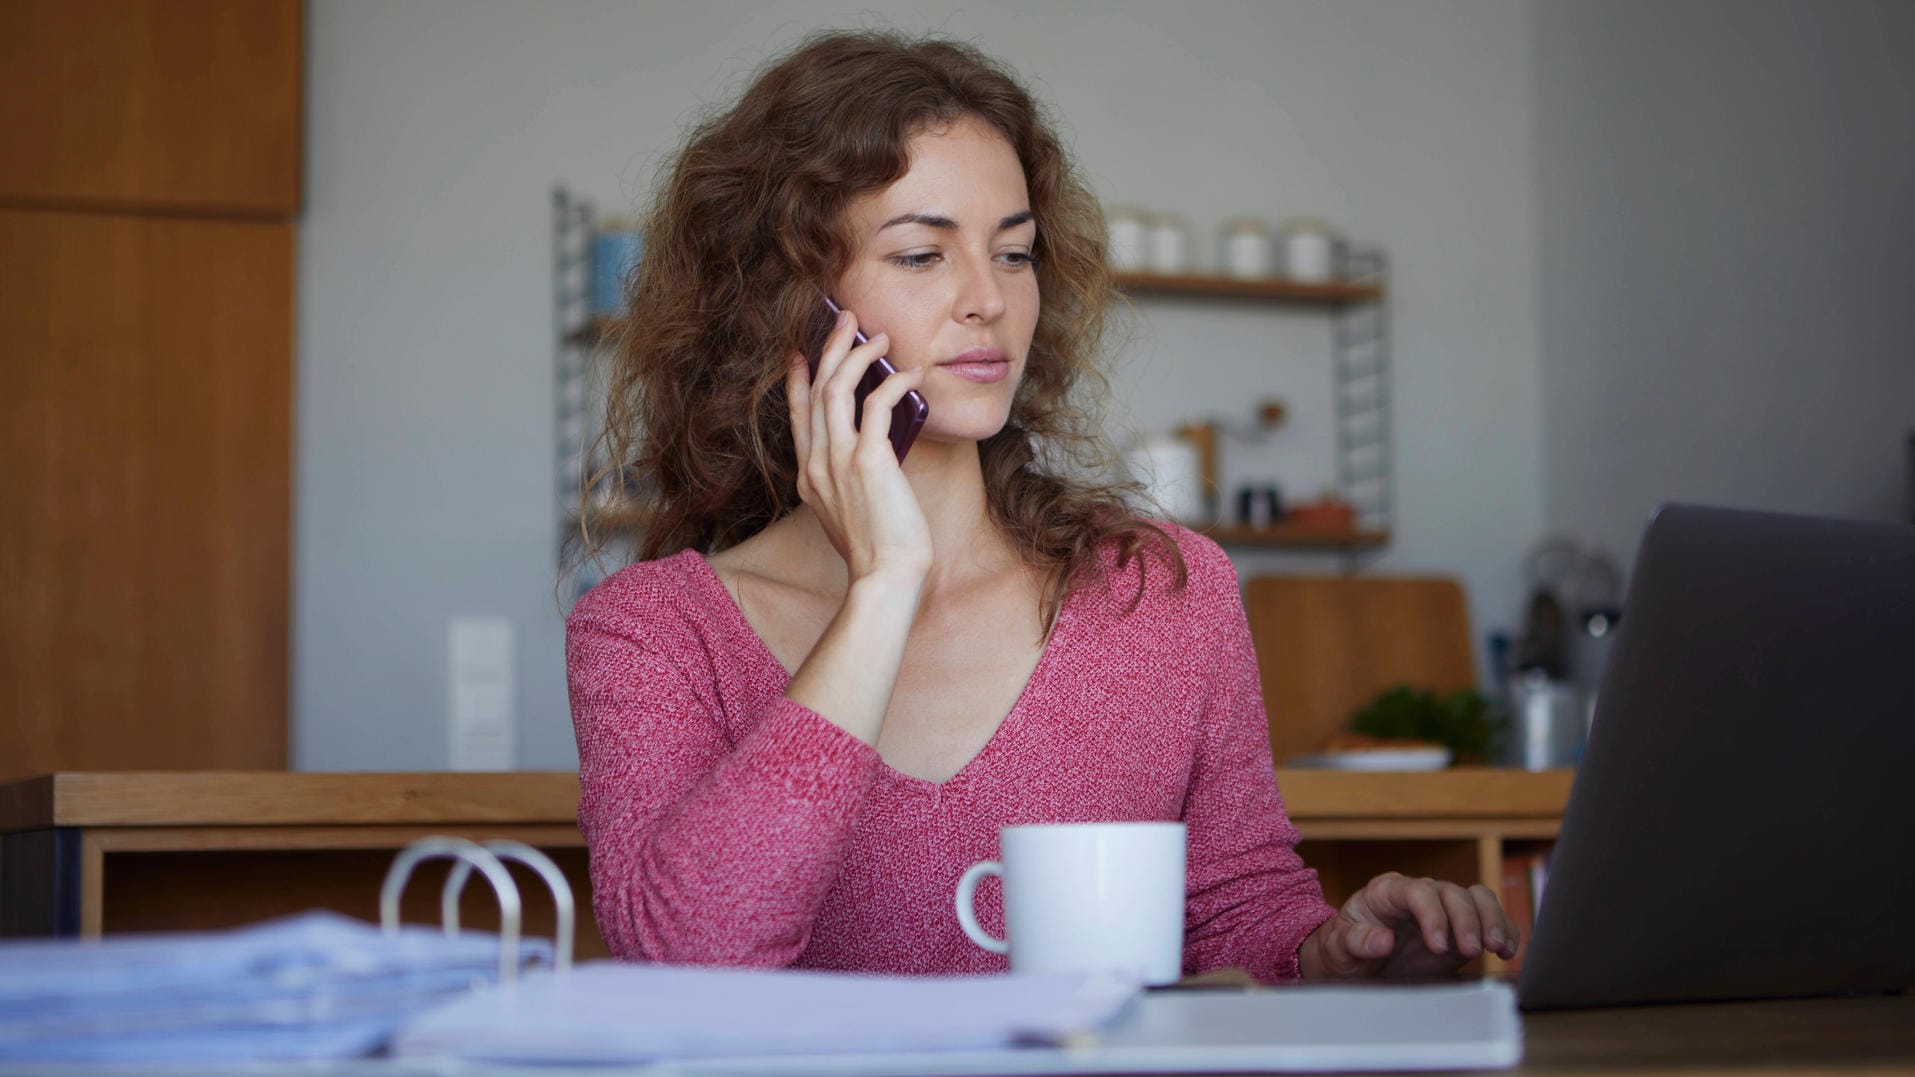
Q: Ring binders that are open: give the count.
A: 1